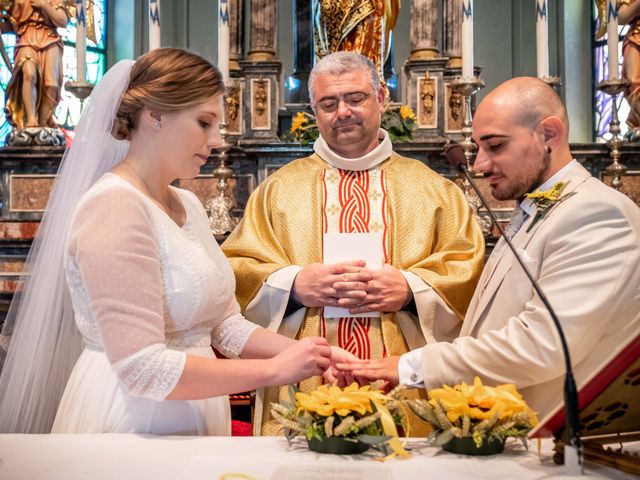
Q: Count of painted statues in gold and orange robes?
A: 3